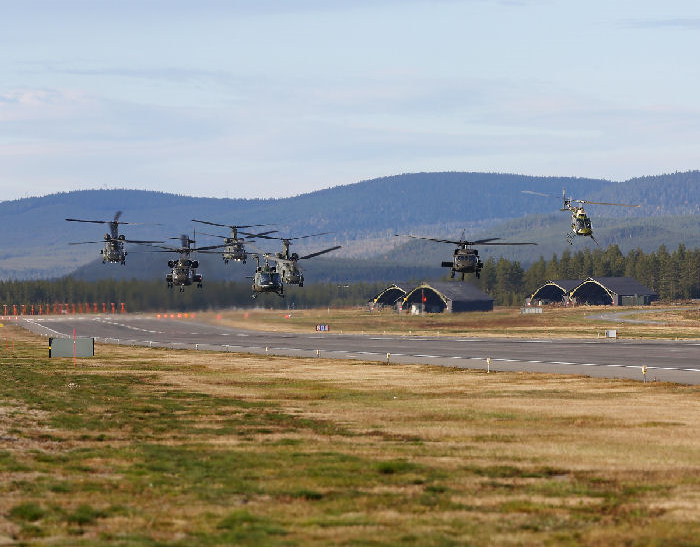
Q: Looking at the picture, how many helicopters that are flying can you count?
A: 7